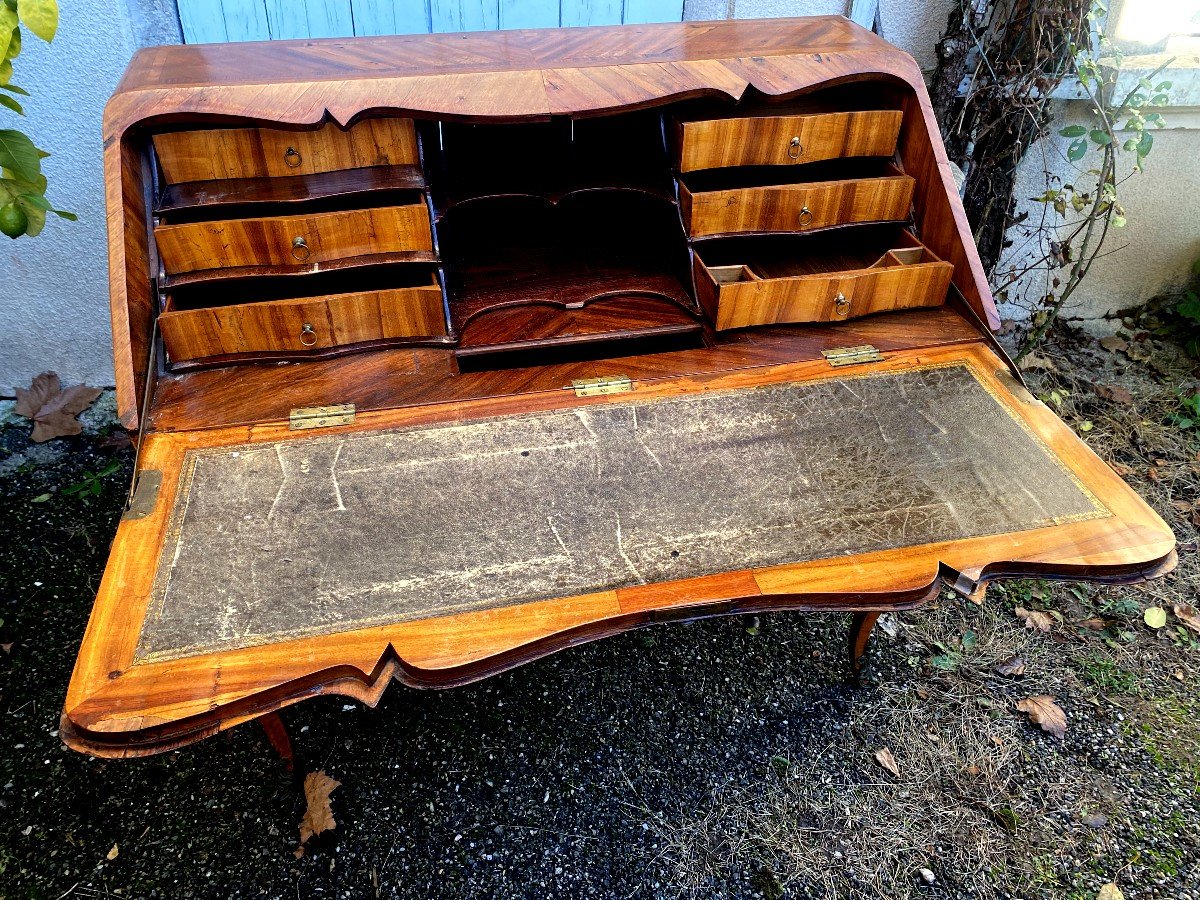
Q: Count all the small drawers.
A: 6